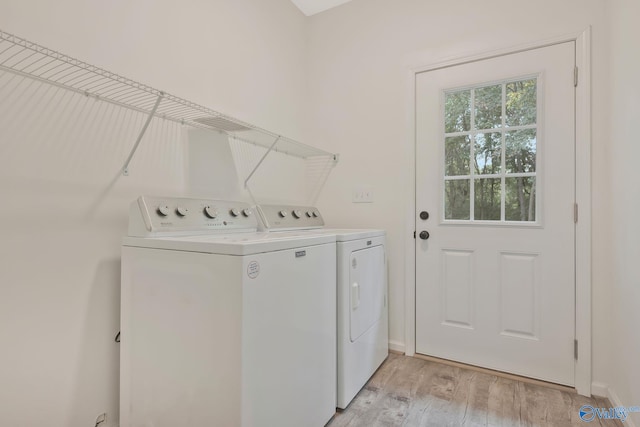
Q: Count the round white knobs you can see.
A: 9